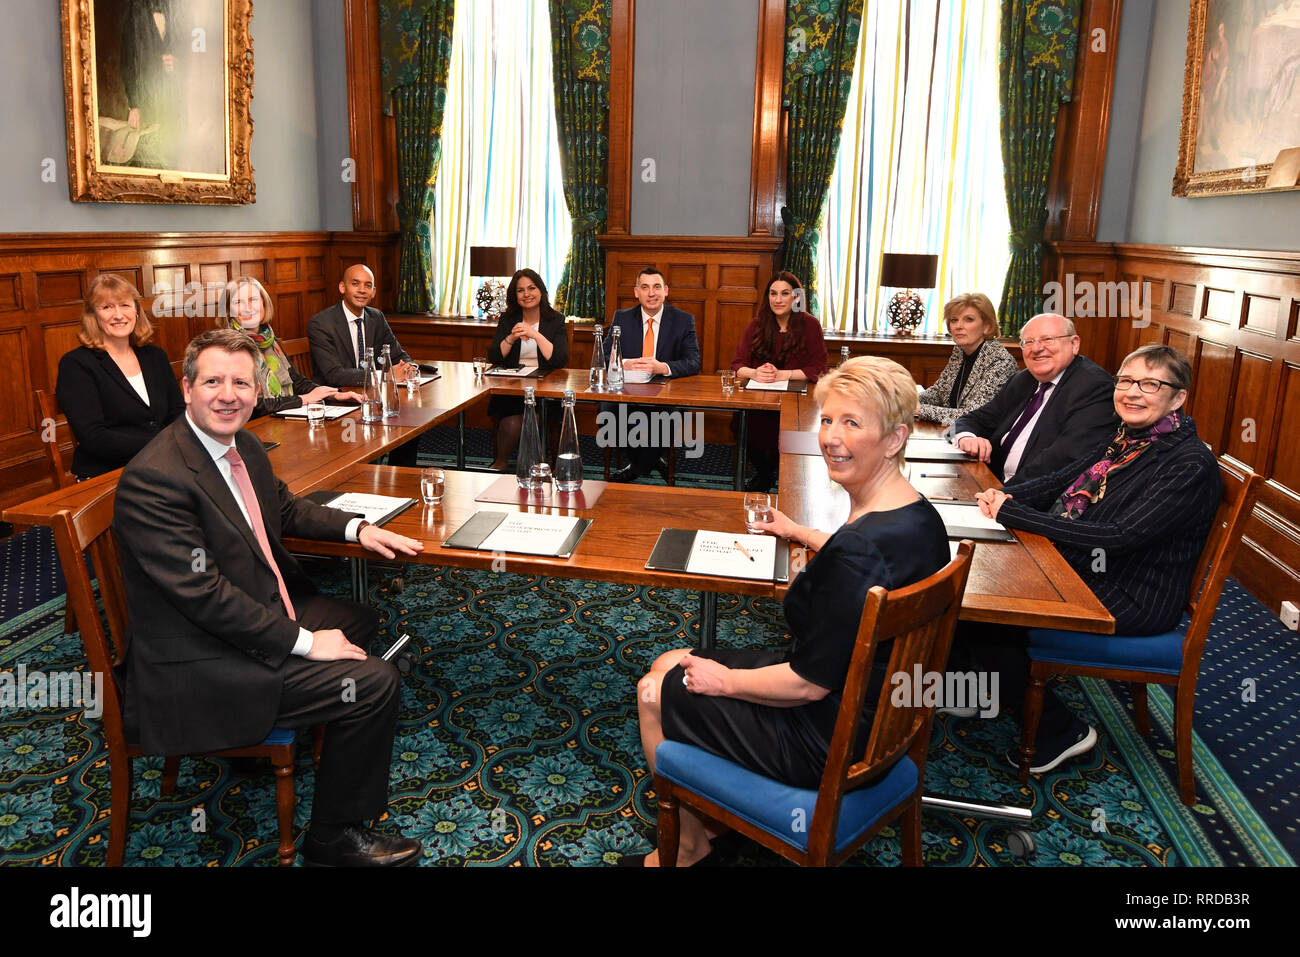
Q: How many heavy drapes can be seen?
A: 4